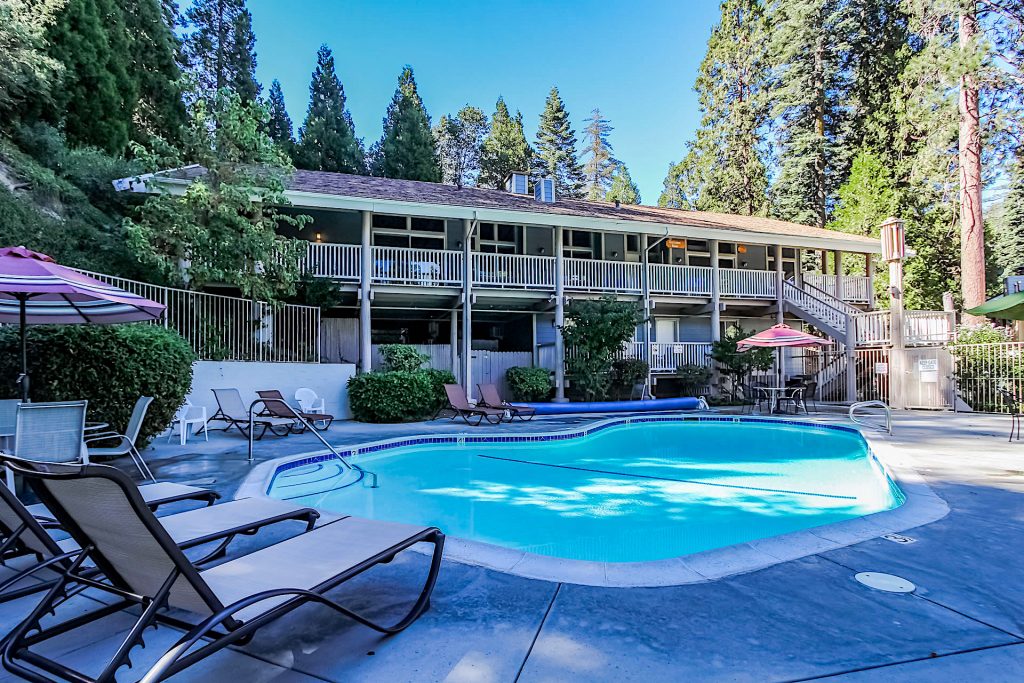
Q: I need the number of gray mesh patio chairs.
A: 3